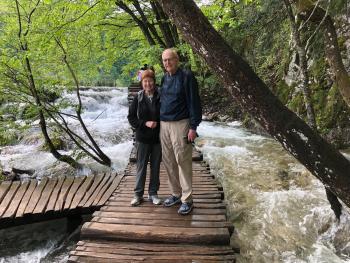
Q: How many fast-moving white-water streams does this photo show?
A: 2